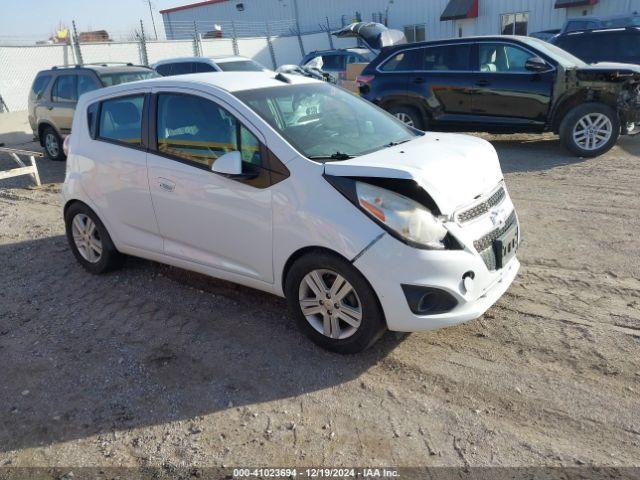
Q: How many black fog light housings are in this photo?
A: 1